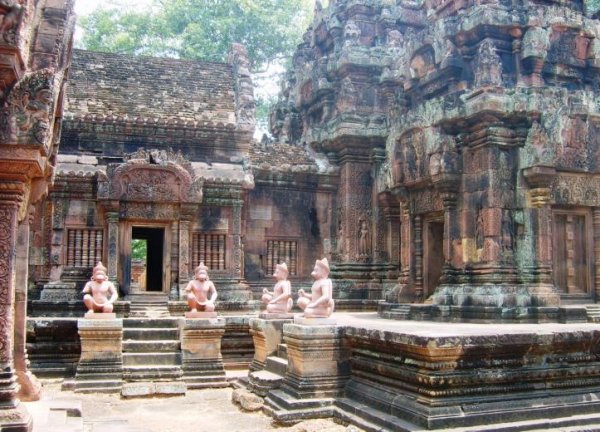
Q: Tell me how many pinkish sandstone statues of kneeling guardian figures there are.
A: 4